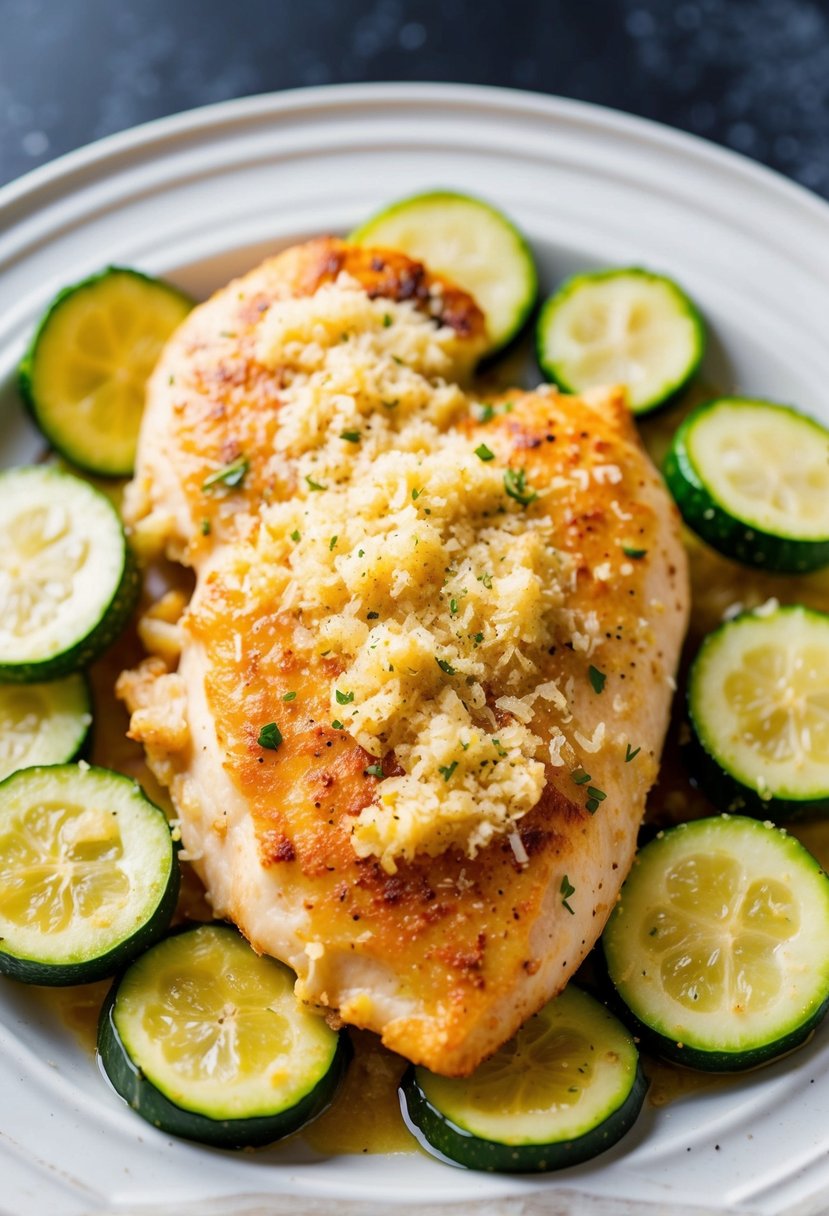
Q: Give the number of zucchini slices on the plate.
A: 11